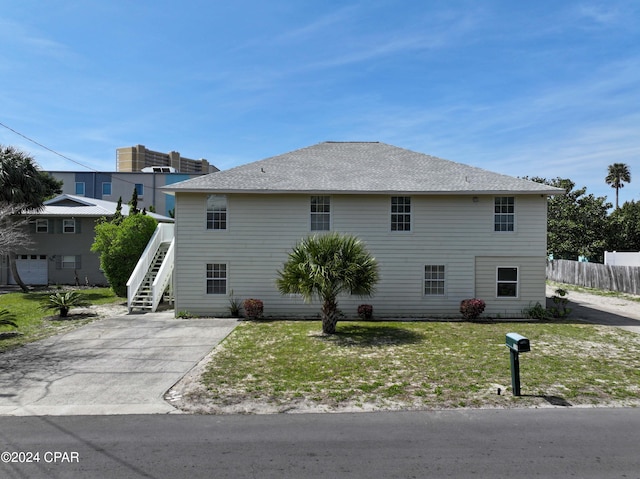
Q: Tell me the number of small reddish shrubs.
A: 3